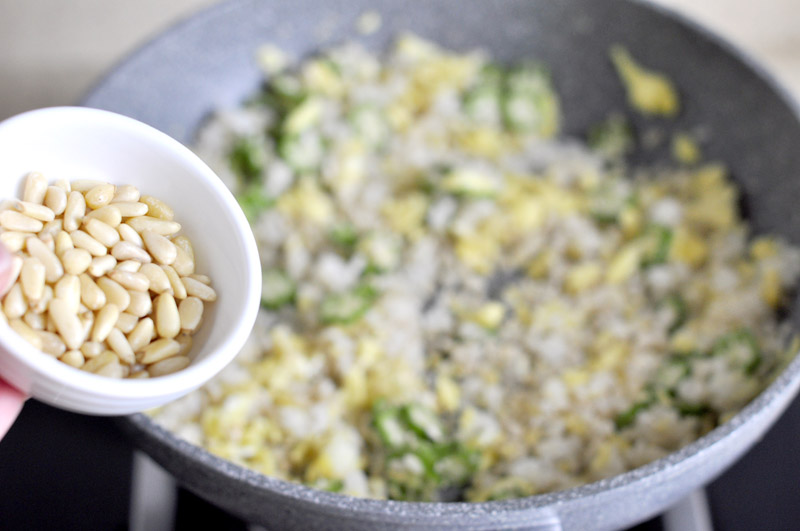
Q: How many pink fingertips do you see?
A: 2